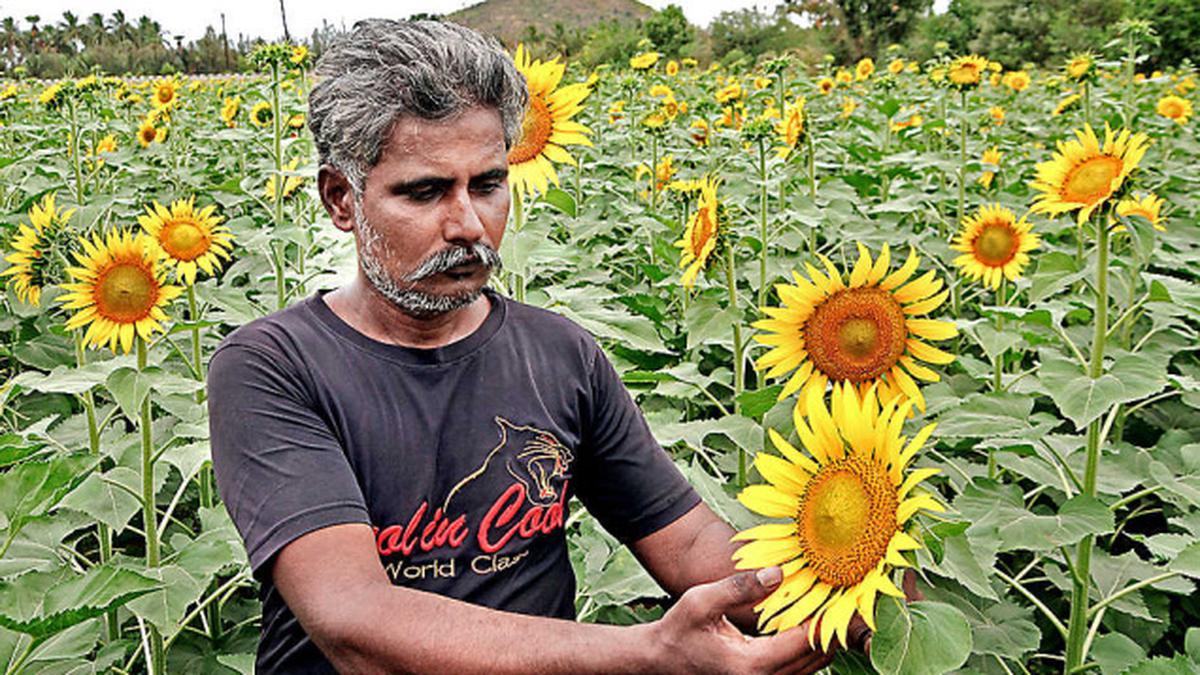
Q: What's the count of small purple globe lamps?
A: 0